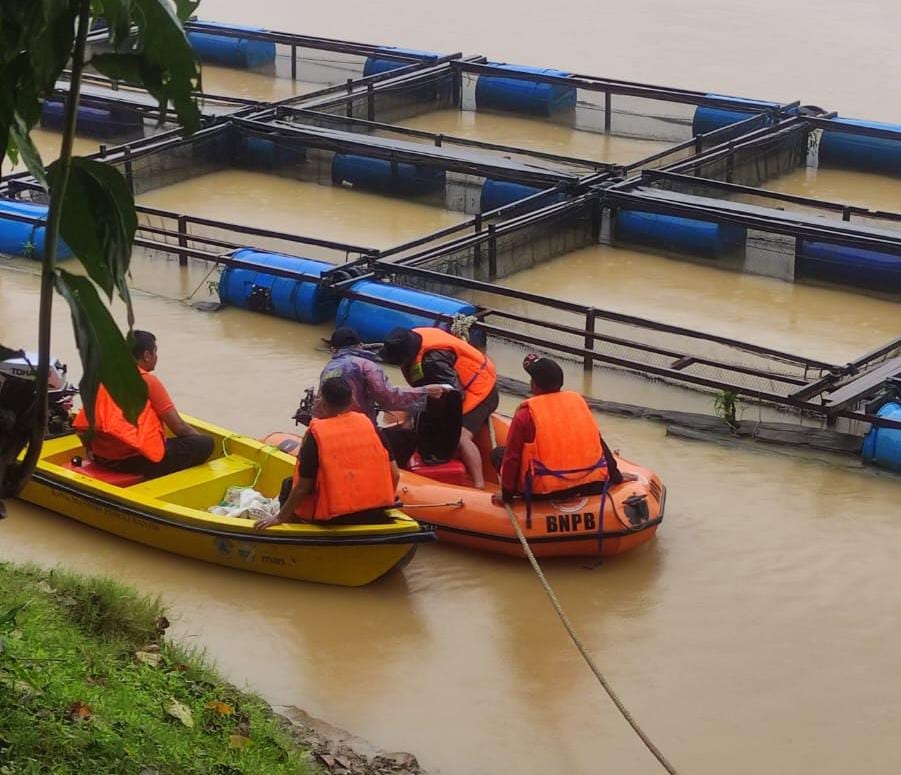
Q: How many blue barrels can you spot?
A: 15